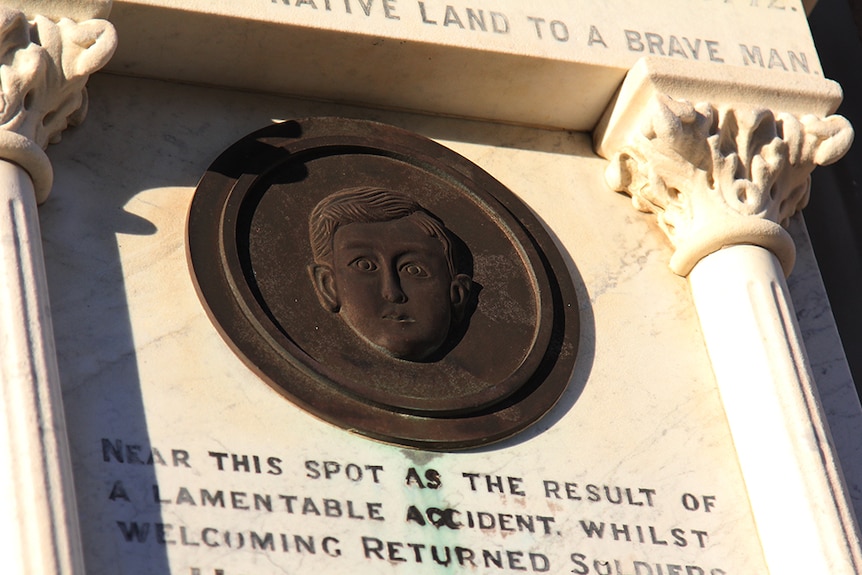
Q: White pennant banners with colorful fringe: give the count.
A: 0